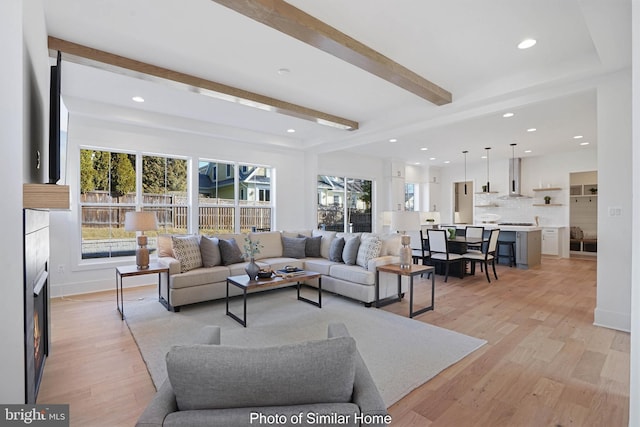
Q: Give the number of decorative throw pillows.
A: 8